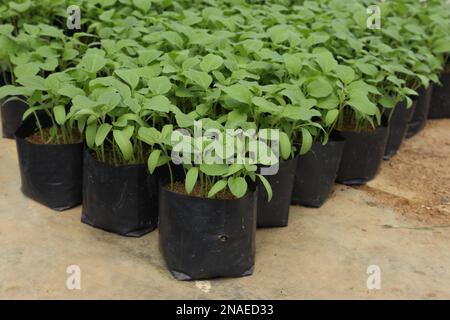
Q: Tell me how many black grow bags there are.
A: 10